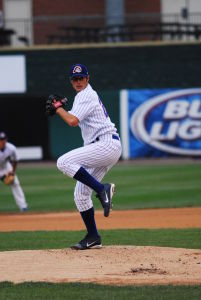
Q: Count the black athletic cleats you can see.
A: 2